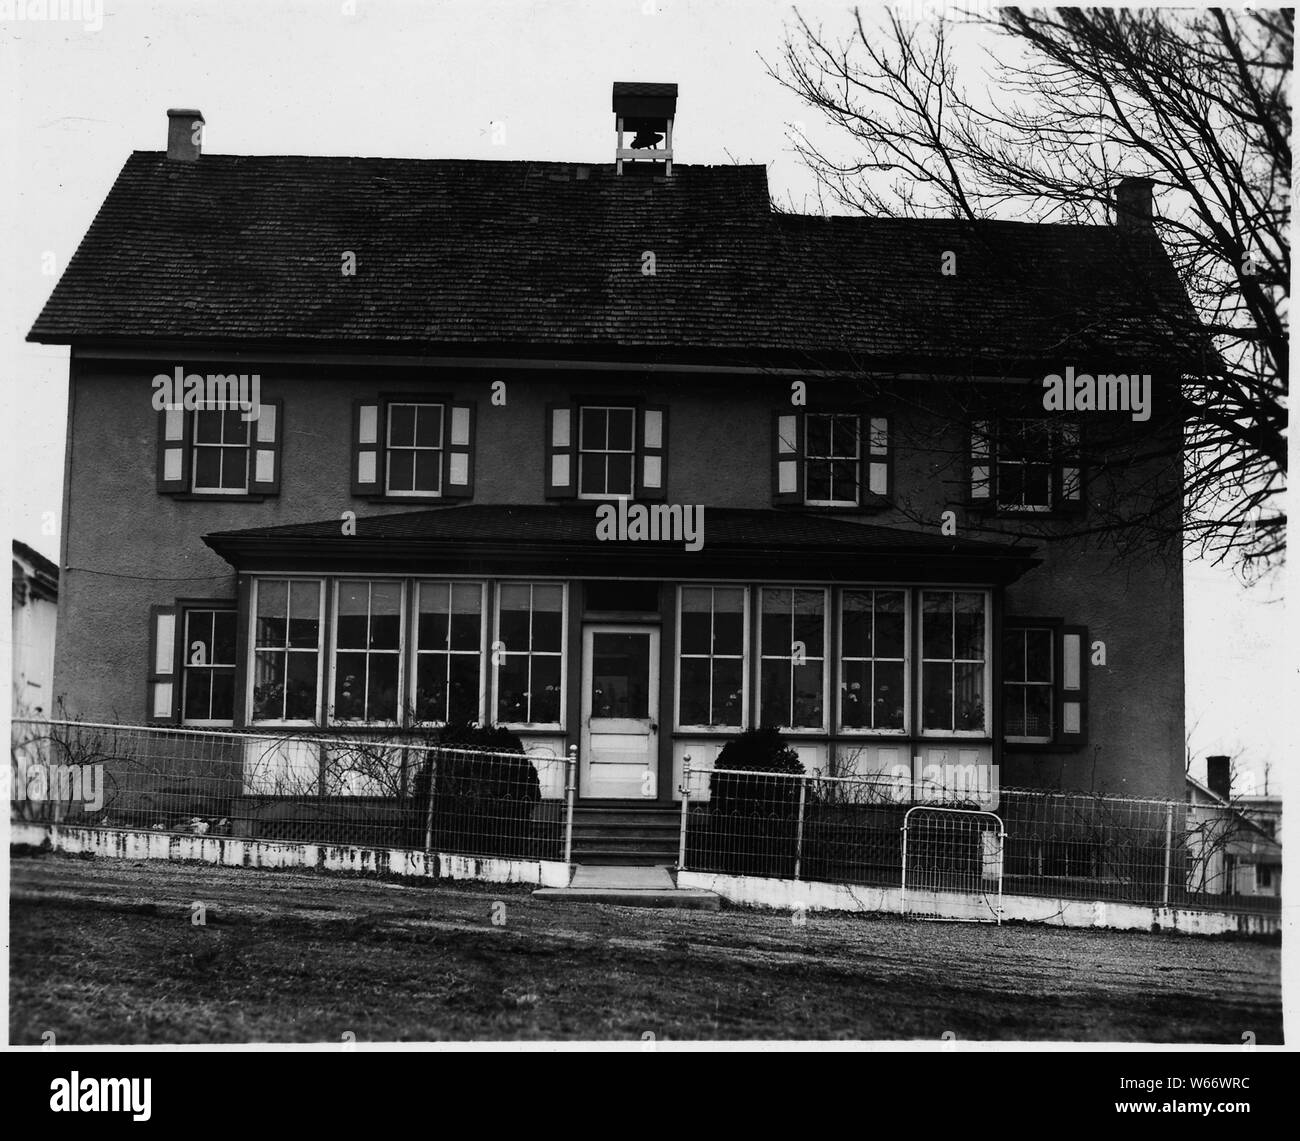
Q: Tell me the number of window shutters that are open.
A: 12